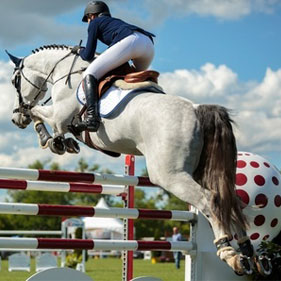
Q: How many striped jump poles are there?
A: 4